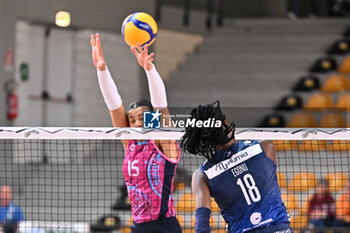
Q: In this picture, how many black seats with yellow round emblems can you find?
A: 7